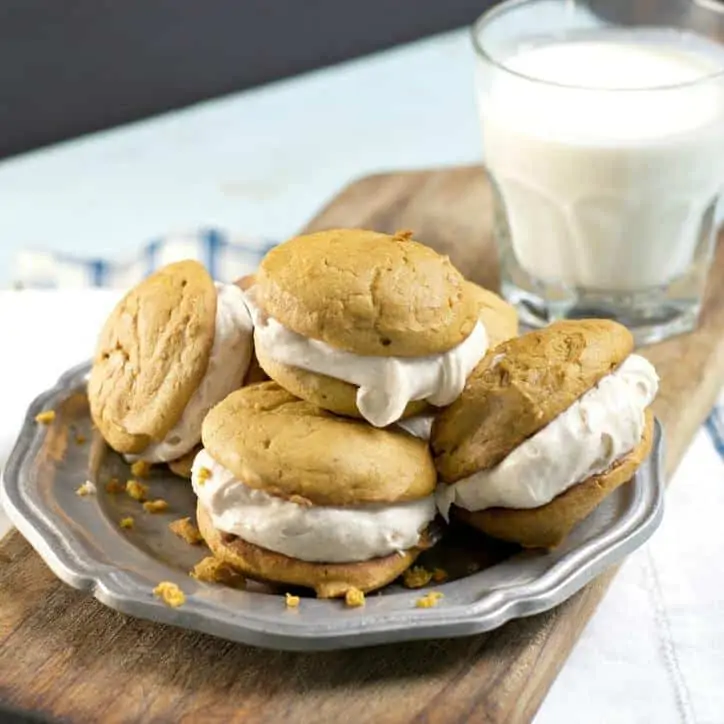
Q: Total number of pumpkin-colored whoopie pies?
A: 5